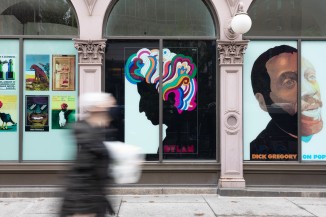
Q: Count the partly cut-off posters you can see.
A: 3